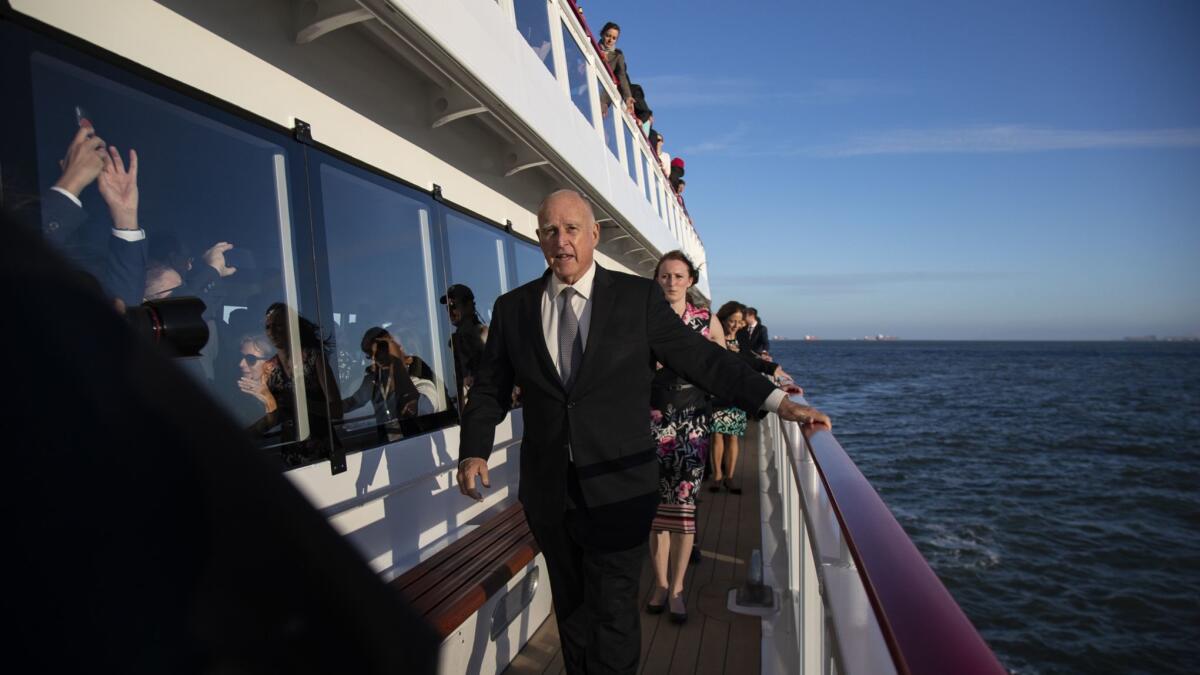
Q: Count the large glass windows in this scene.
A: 4